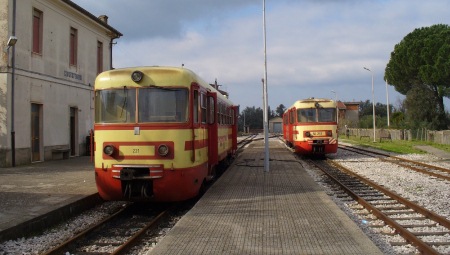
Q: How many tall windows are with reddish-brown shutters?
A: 3